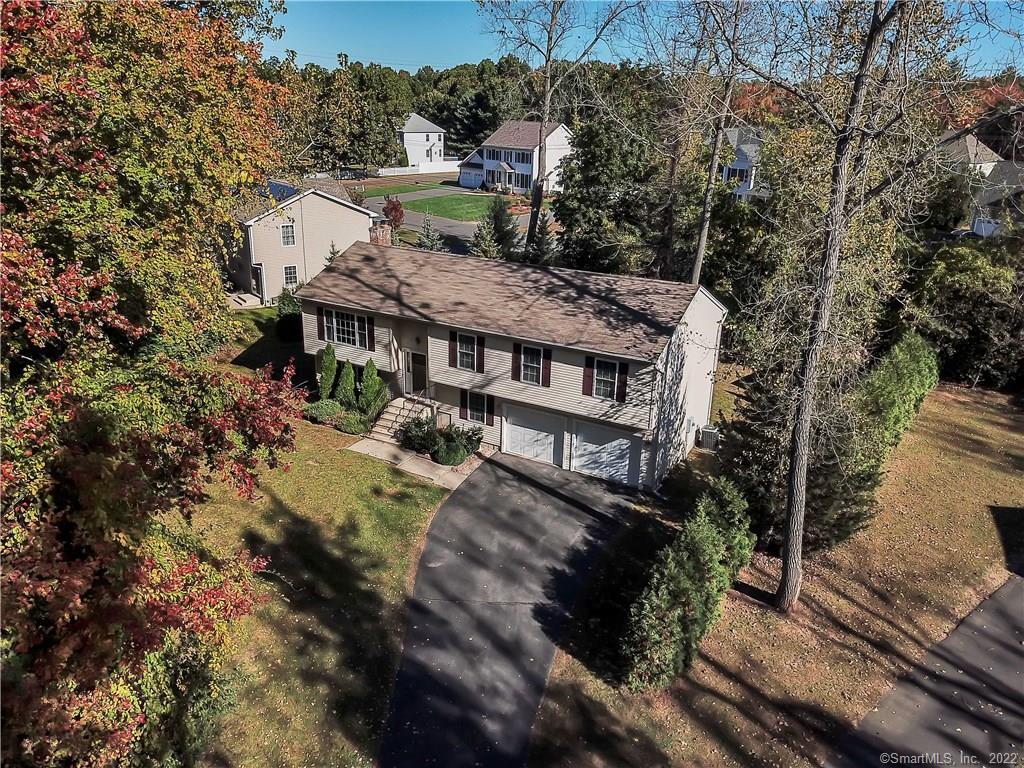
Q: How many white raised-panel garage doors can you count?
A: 2